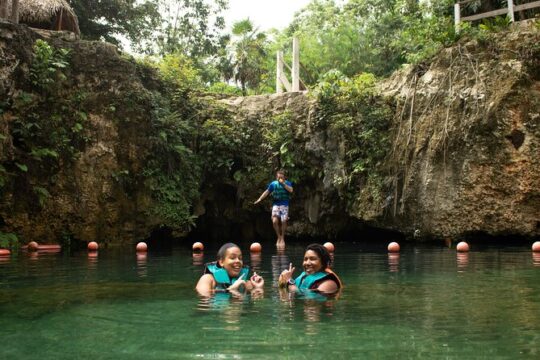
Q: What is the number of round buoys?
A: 9